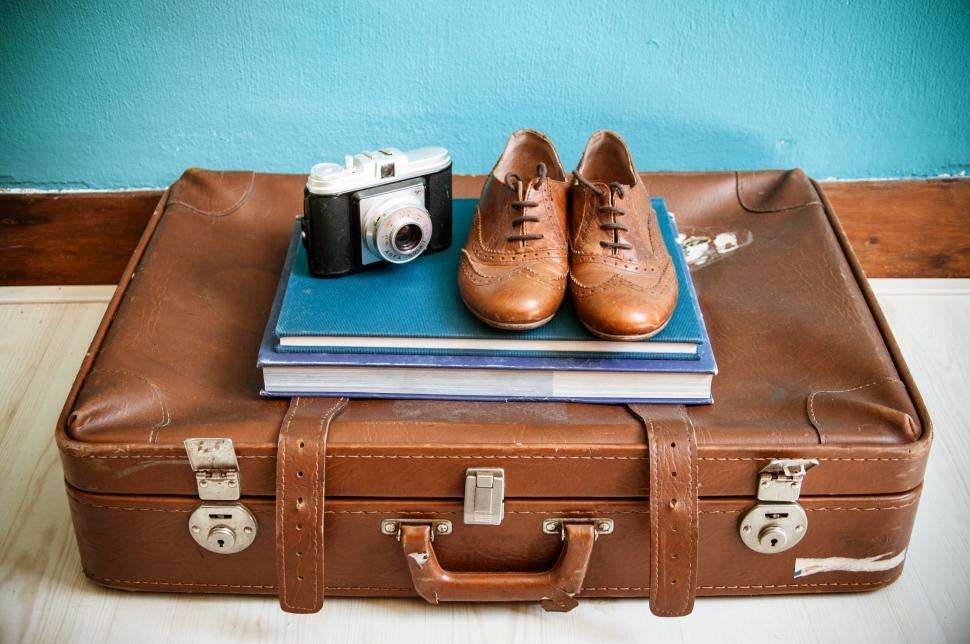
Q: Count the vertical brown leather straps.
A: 2